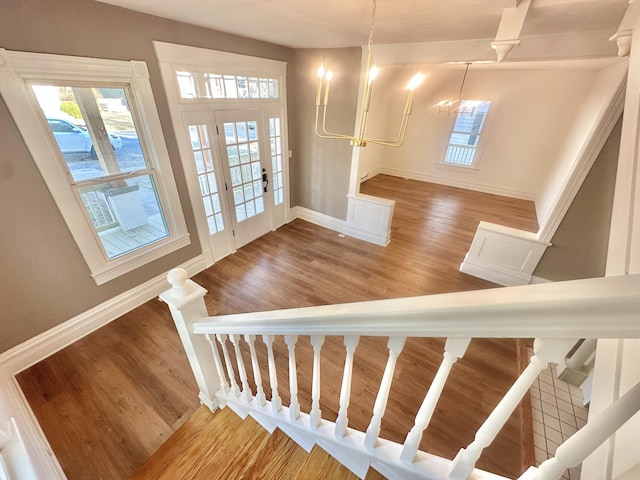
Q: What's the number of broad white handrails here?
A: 1